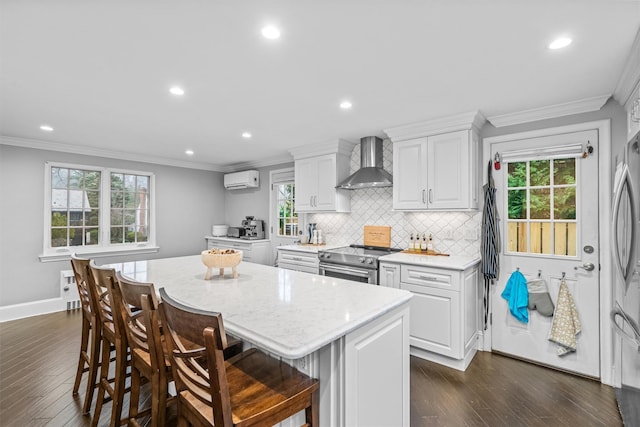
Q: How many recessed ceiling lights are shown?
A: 7